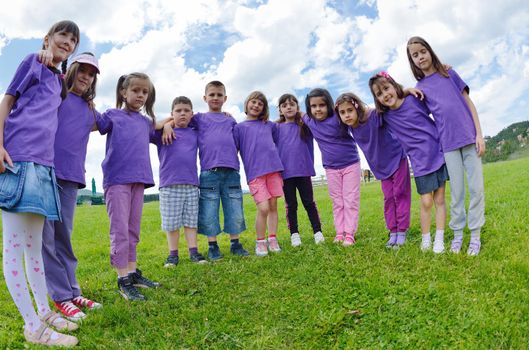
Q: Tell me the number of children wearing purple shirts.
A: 11